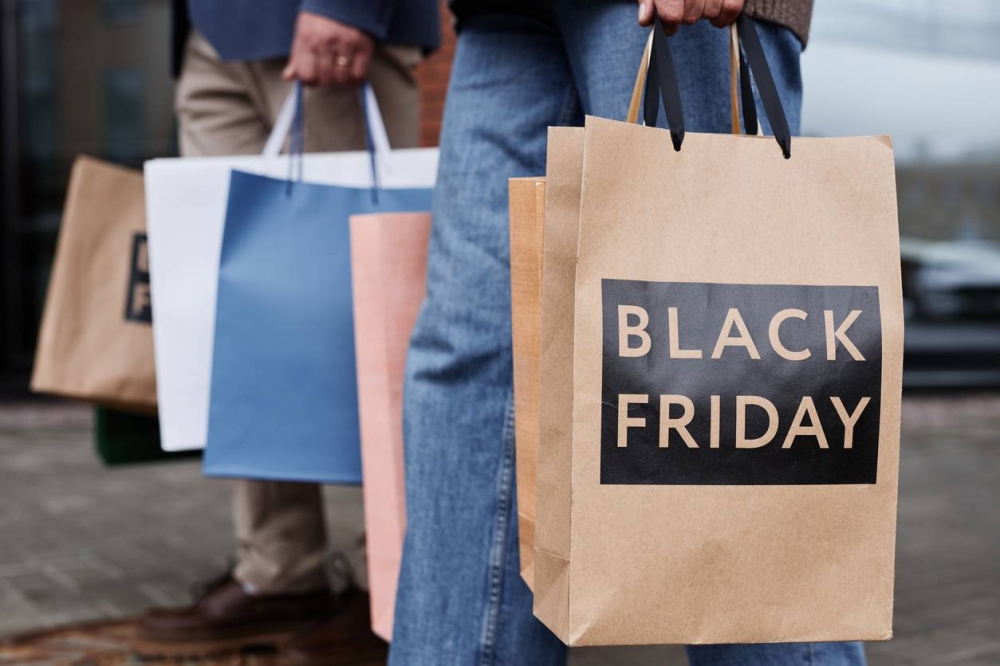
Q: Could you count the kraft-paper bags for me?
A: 3